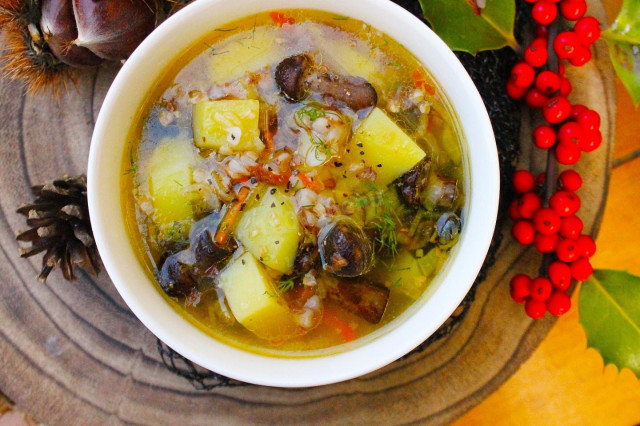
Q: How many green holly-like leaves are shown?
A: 3